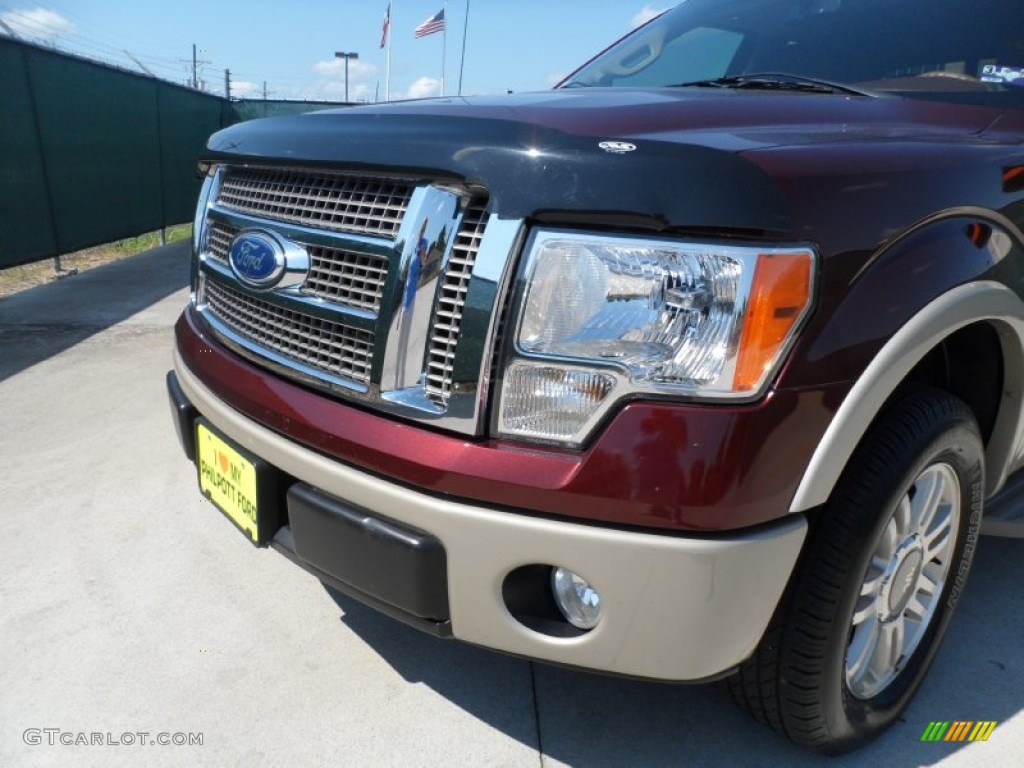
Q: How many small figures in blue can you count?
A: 1